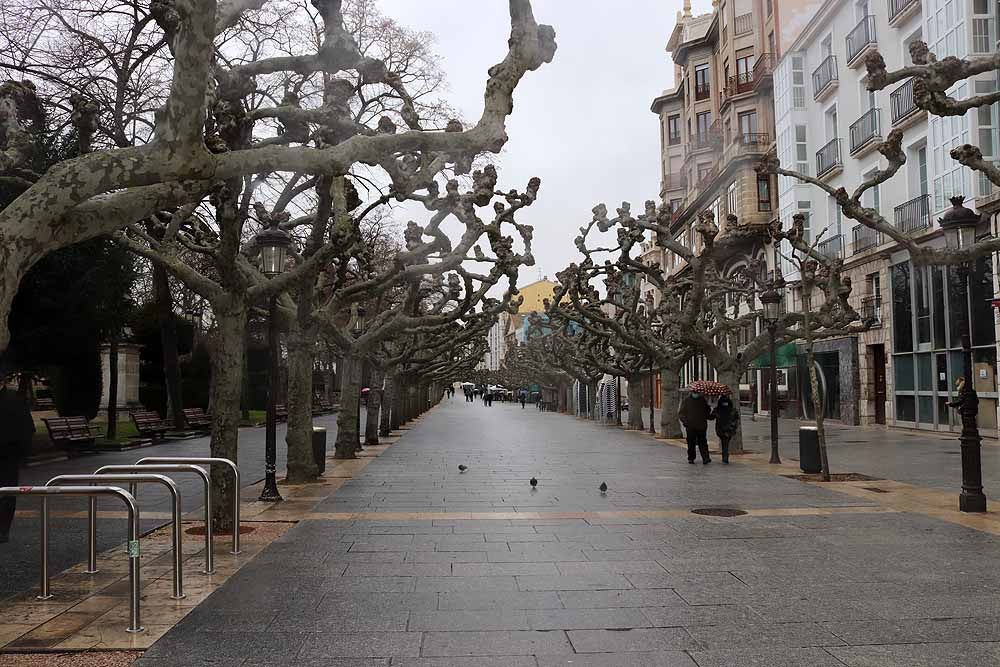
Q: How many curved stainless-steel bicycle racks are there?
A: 4